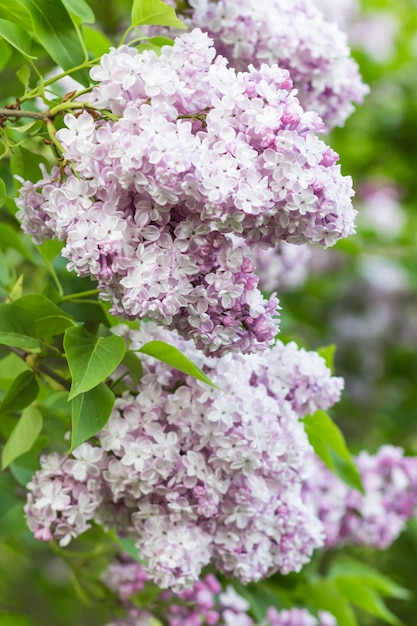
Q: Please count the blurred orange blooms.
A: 0